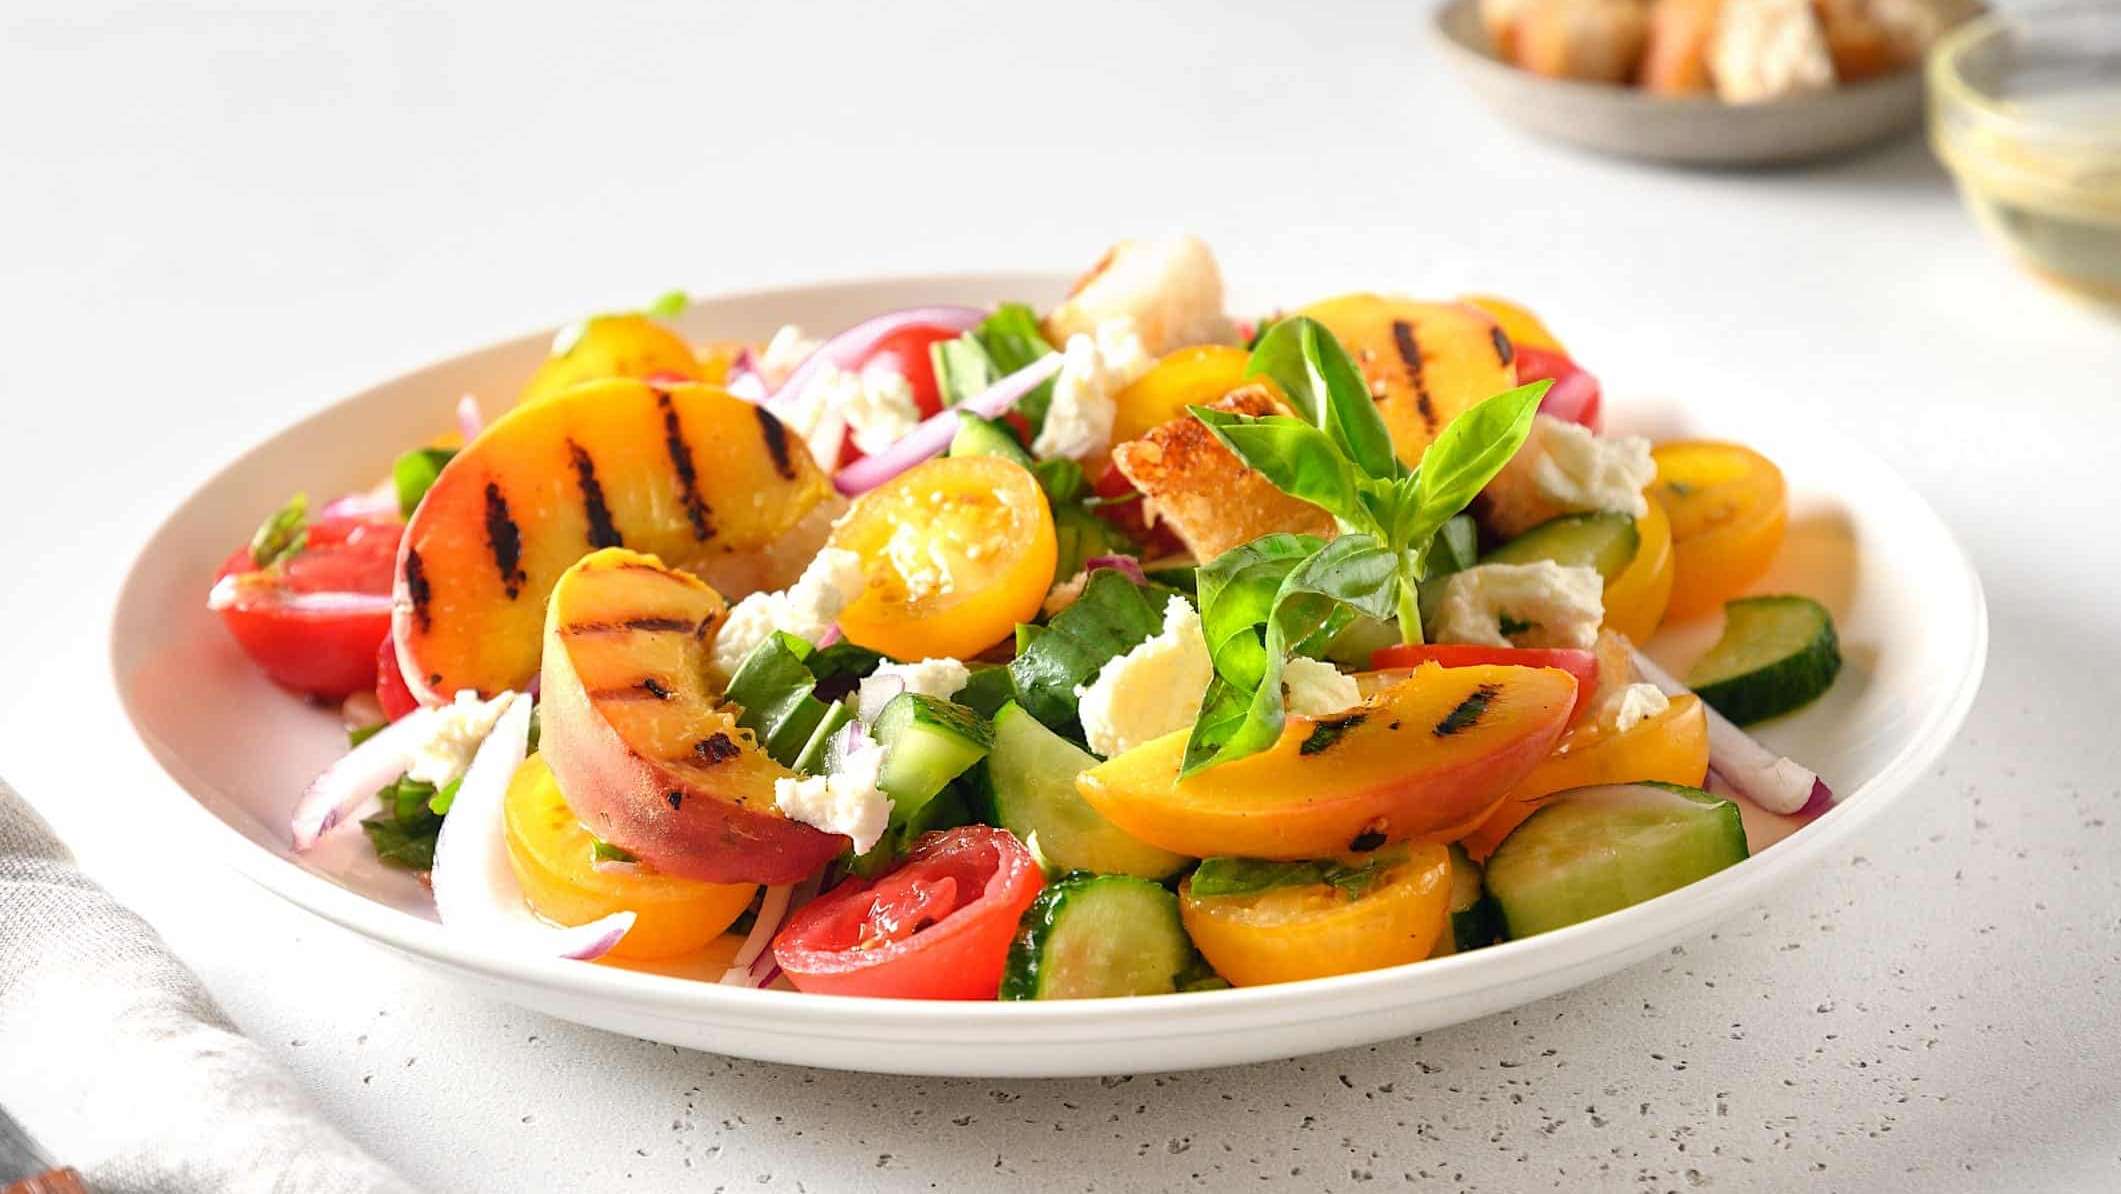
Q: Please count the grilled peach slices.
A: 4